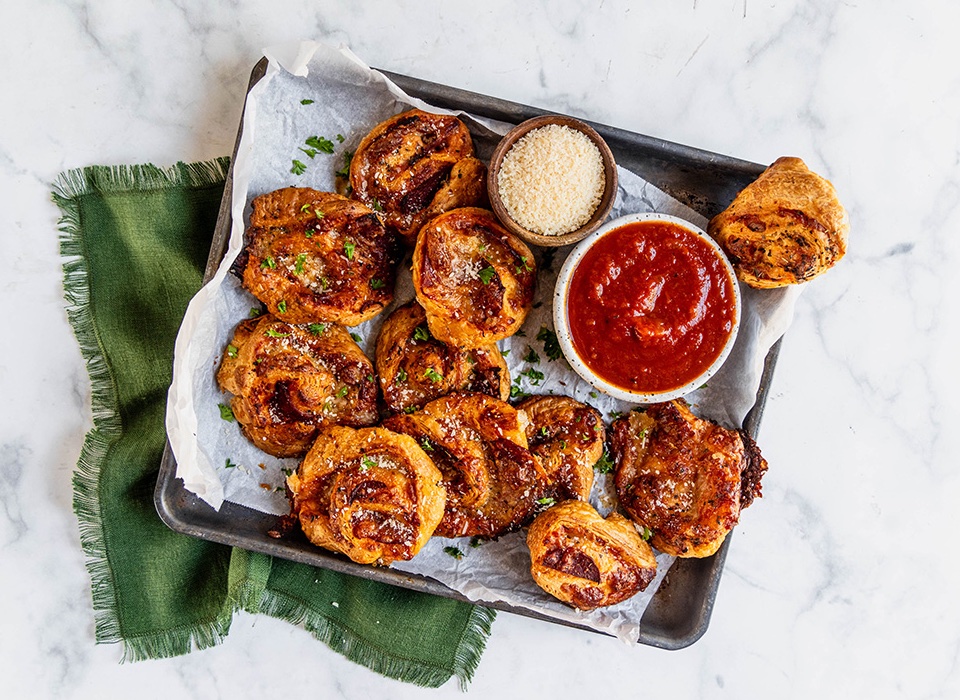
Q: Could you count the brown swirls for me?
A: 11